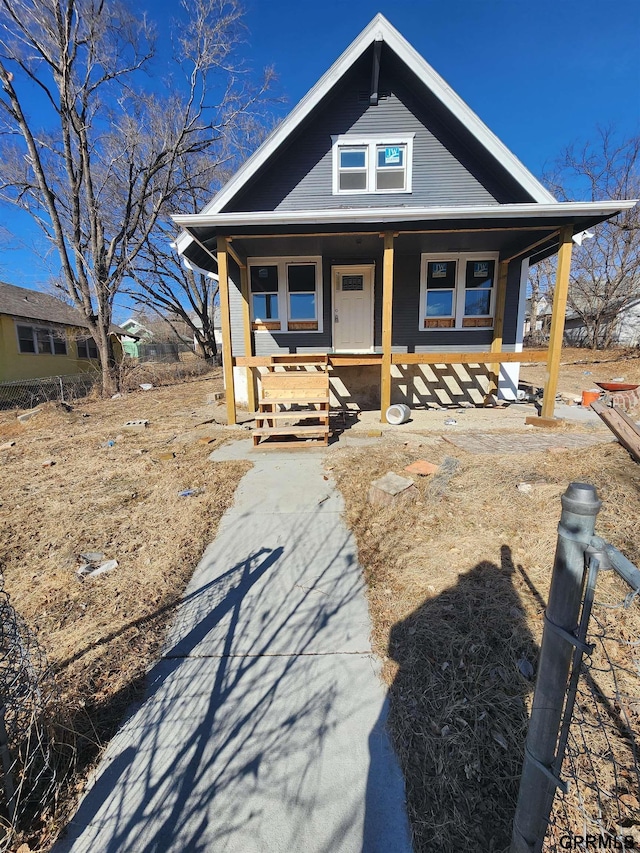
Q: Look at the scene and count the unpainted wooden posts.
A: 5